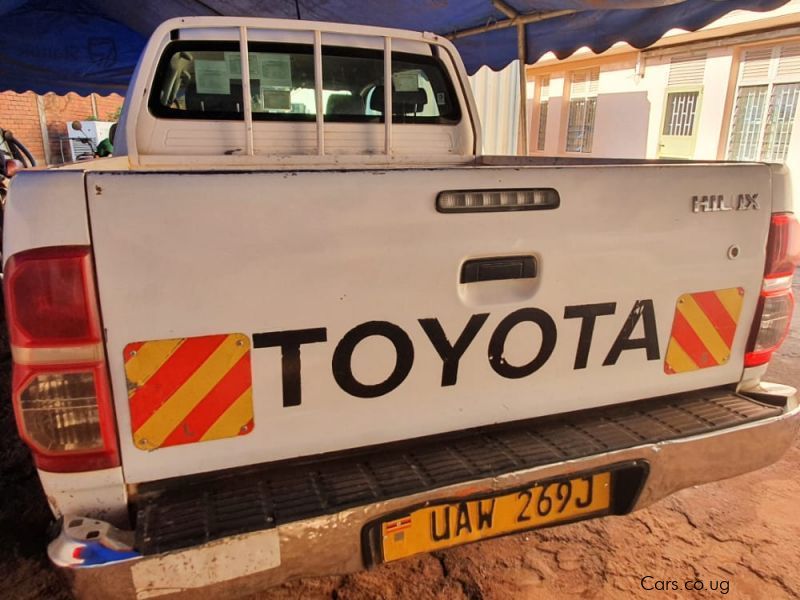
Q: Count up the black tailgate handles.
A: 1